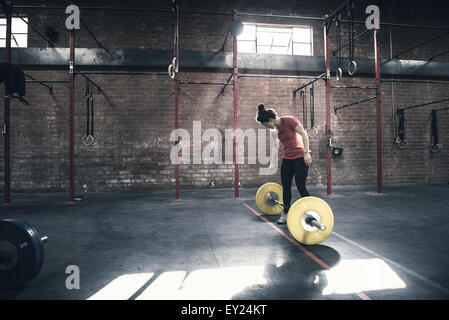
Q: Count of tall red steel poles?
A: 6